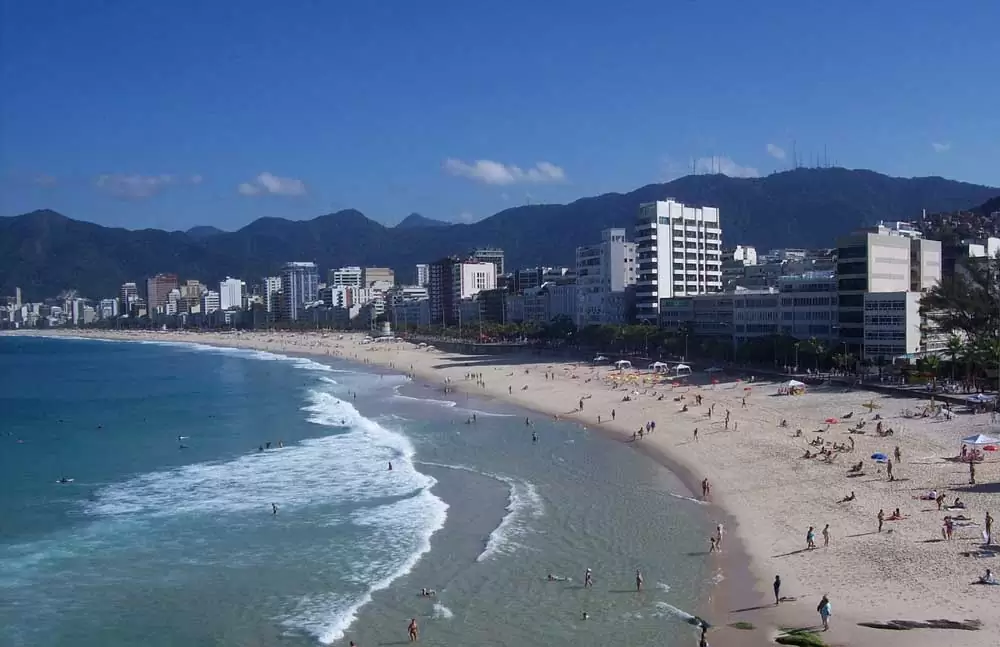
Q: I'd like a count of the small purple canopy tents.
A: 1